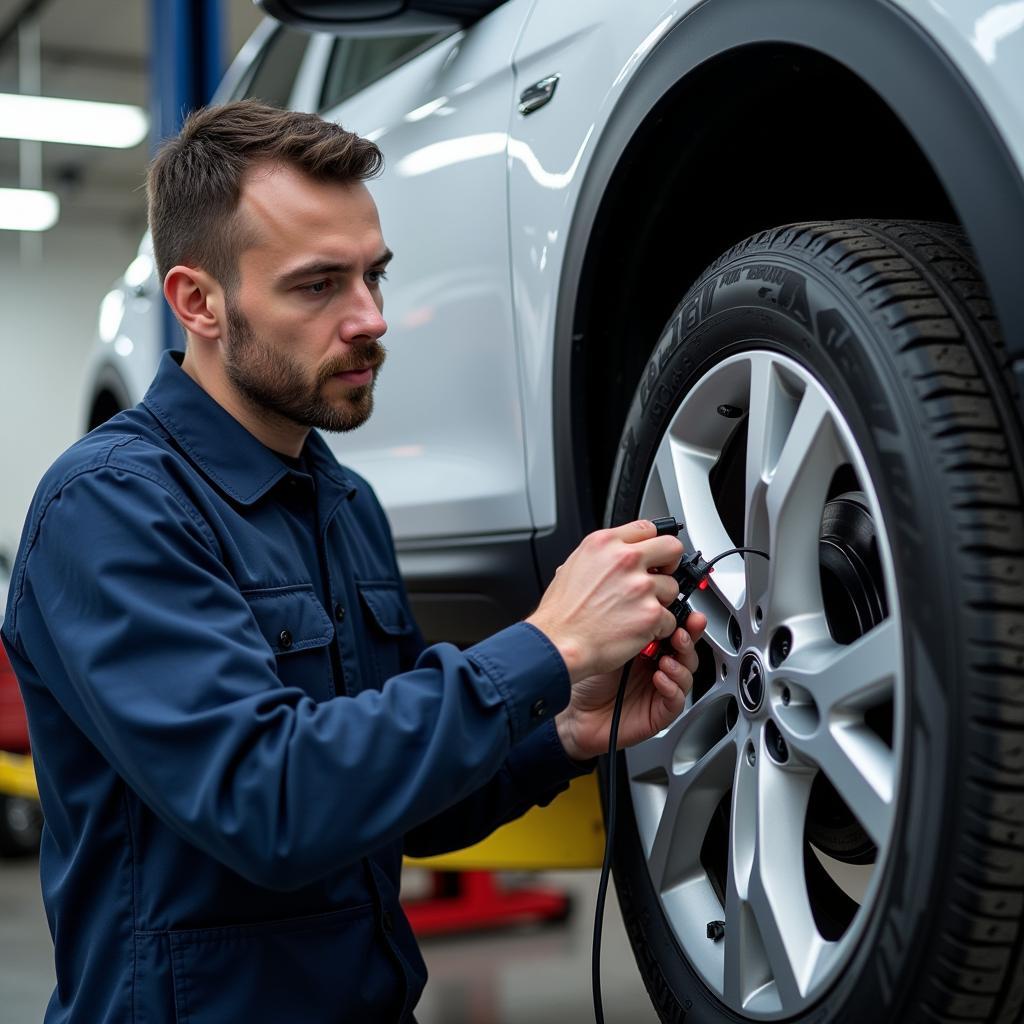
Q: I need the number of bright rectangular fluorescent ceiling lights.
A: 2